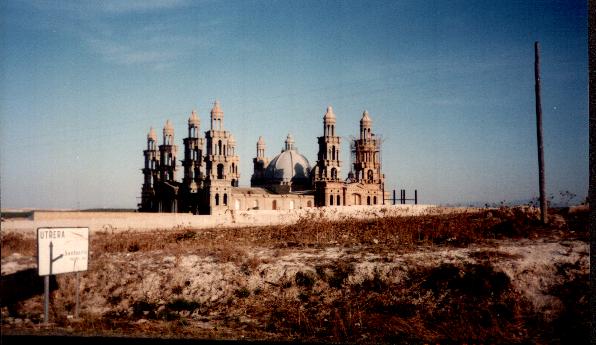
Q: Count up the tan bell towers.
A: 8